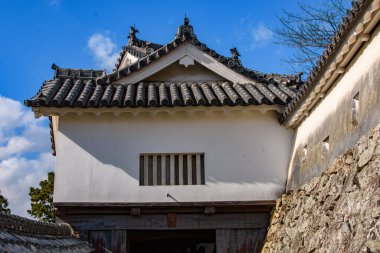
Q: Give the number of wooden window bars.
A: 7